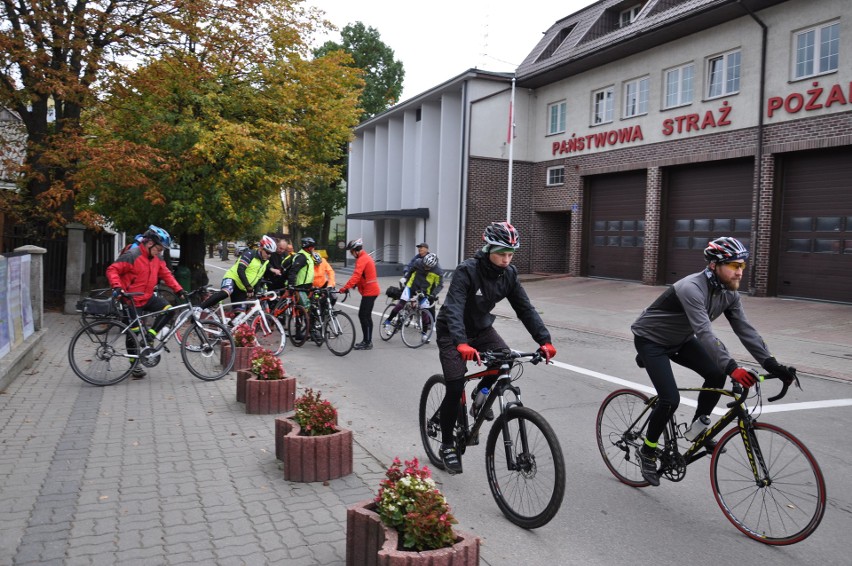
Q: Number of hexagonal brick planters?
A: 4